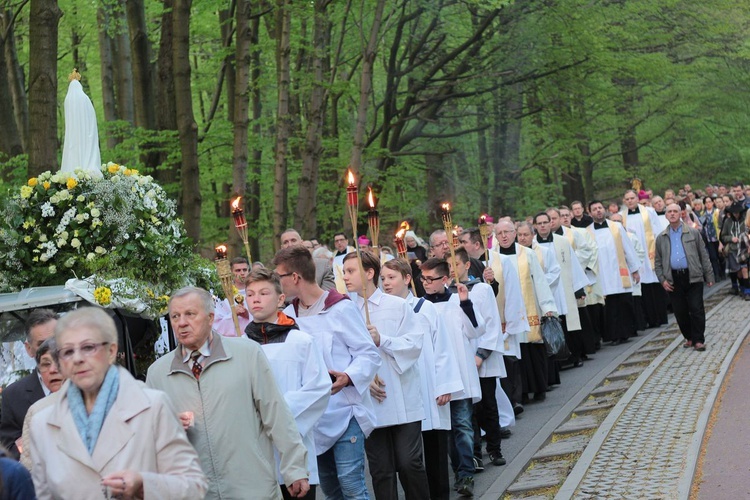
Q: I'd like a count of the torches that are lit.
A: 8